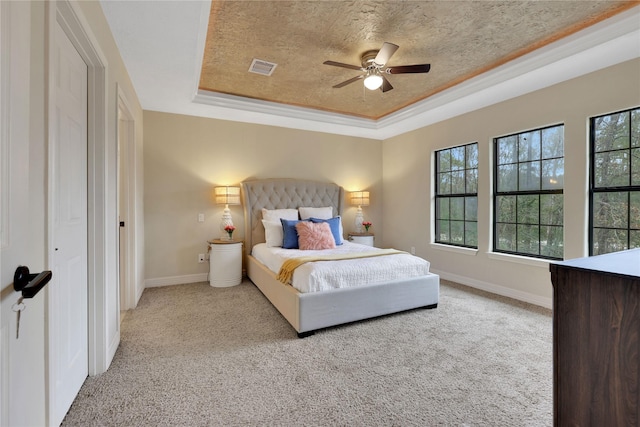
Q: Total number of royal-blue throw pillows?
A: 2